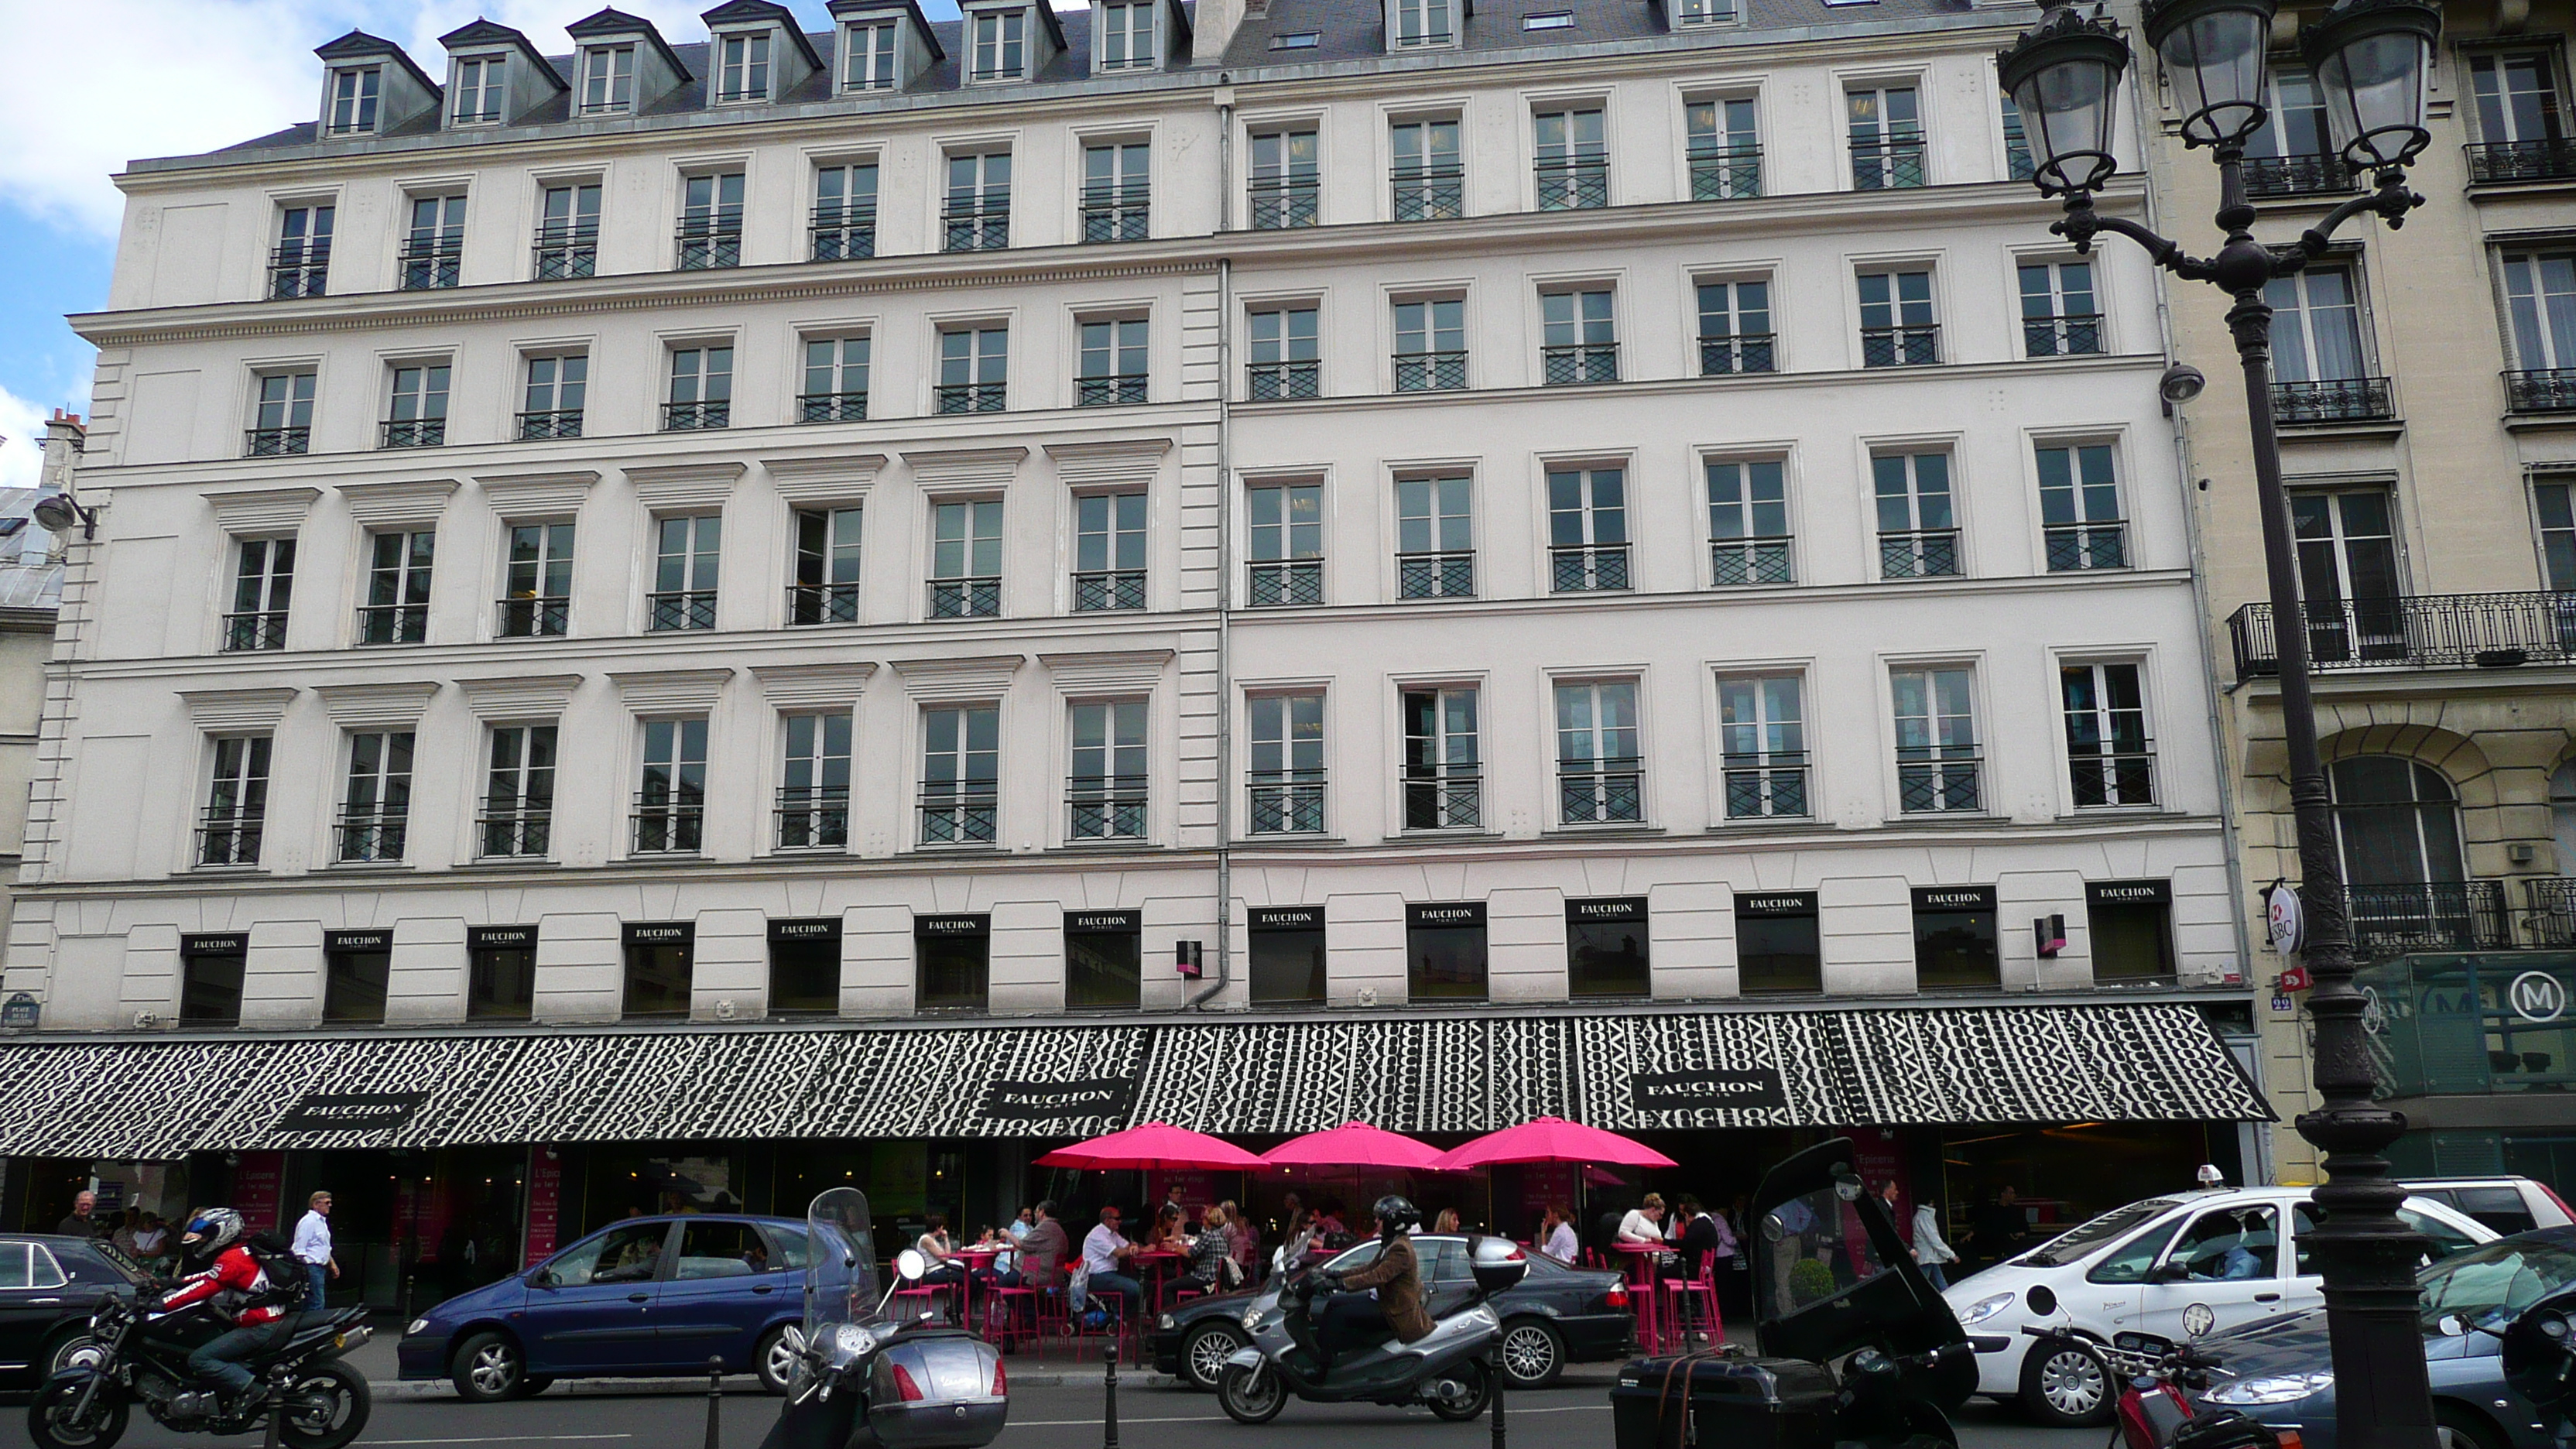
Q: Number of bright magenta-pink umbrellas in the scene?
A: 3